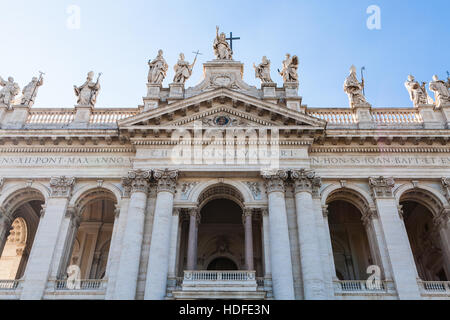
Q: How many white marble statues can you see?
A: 11